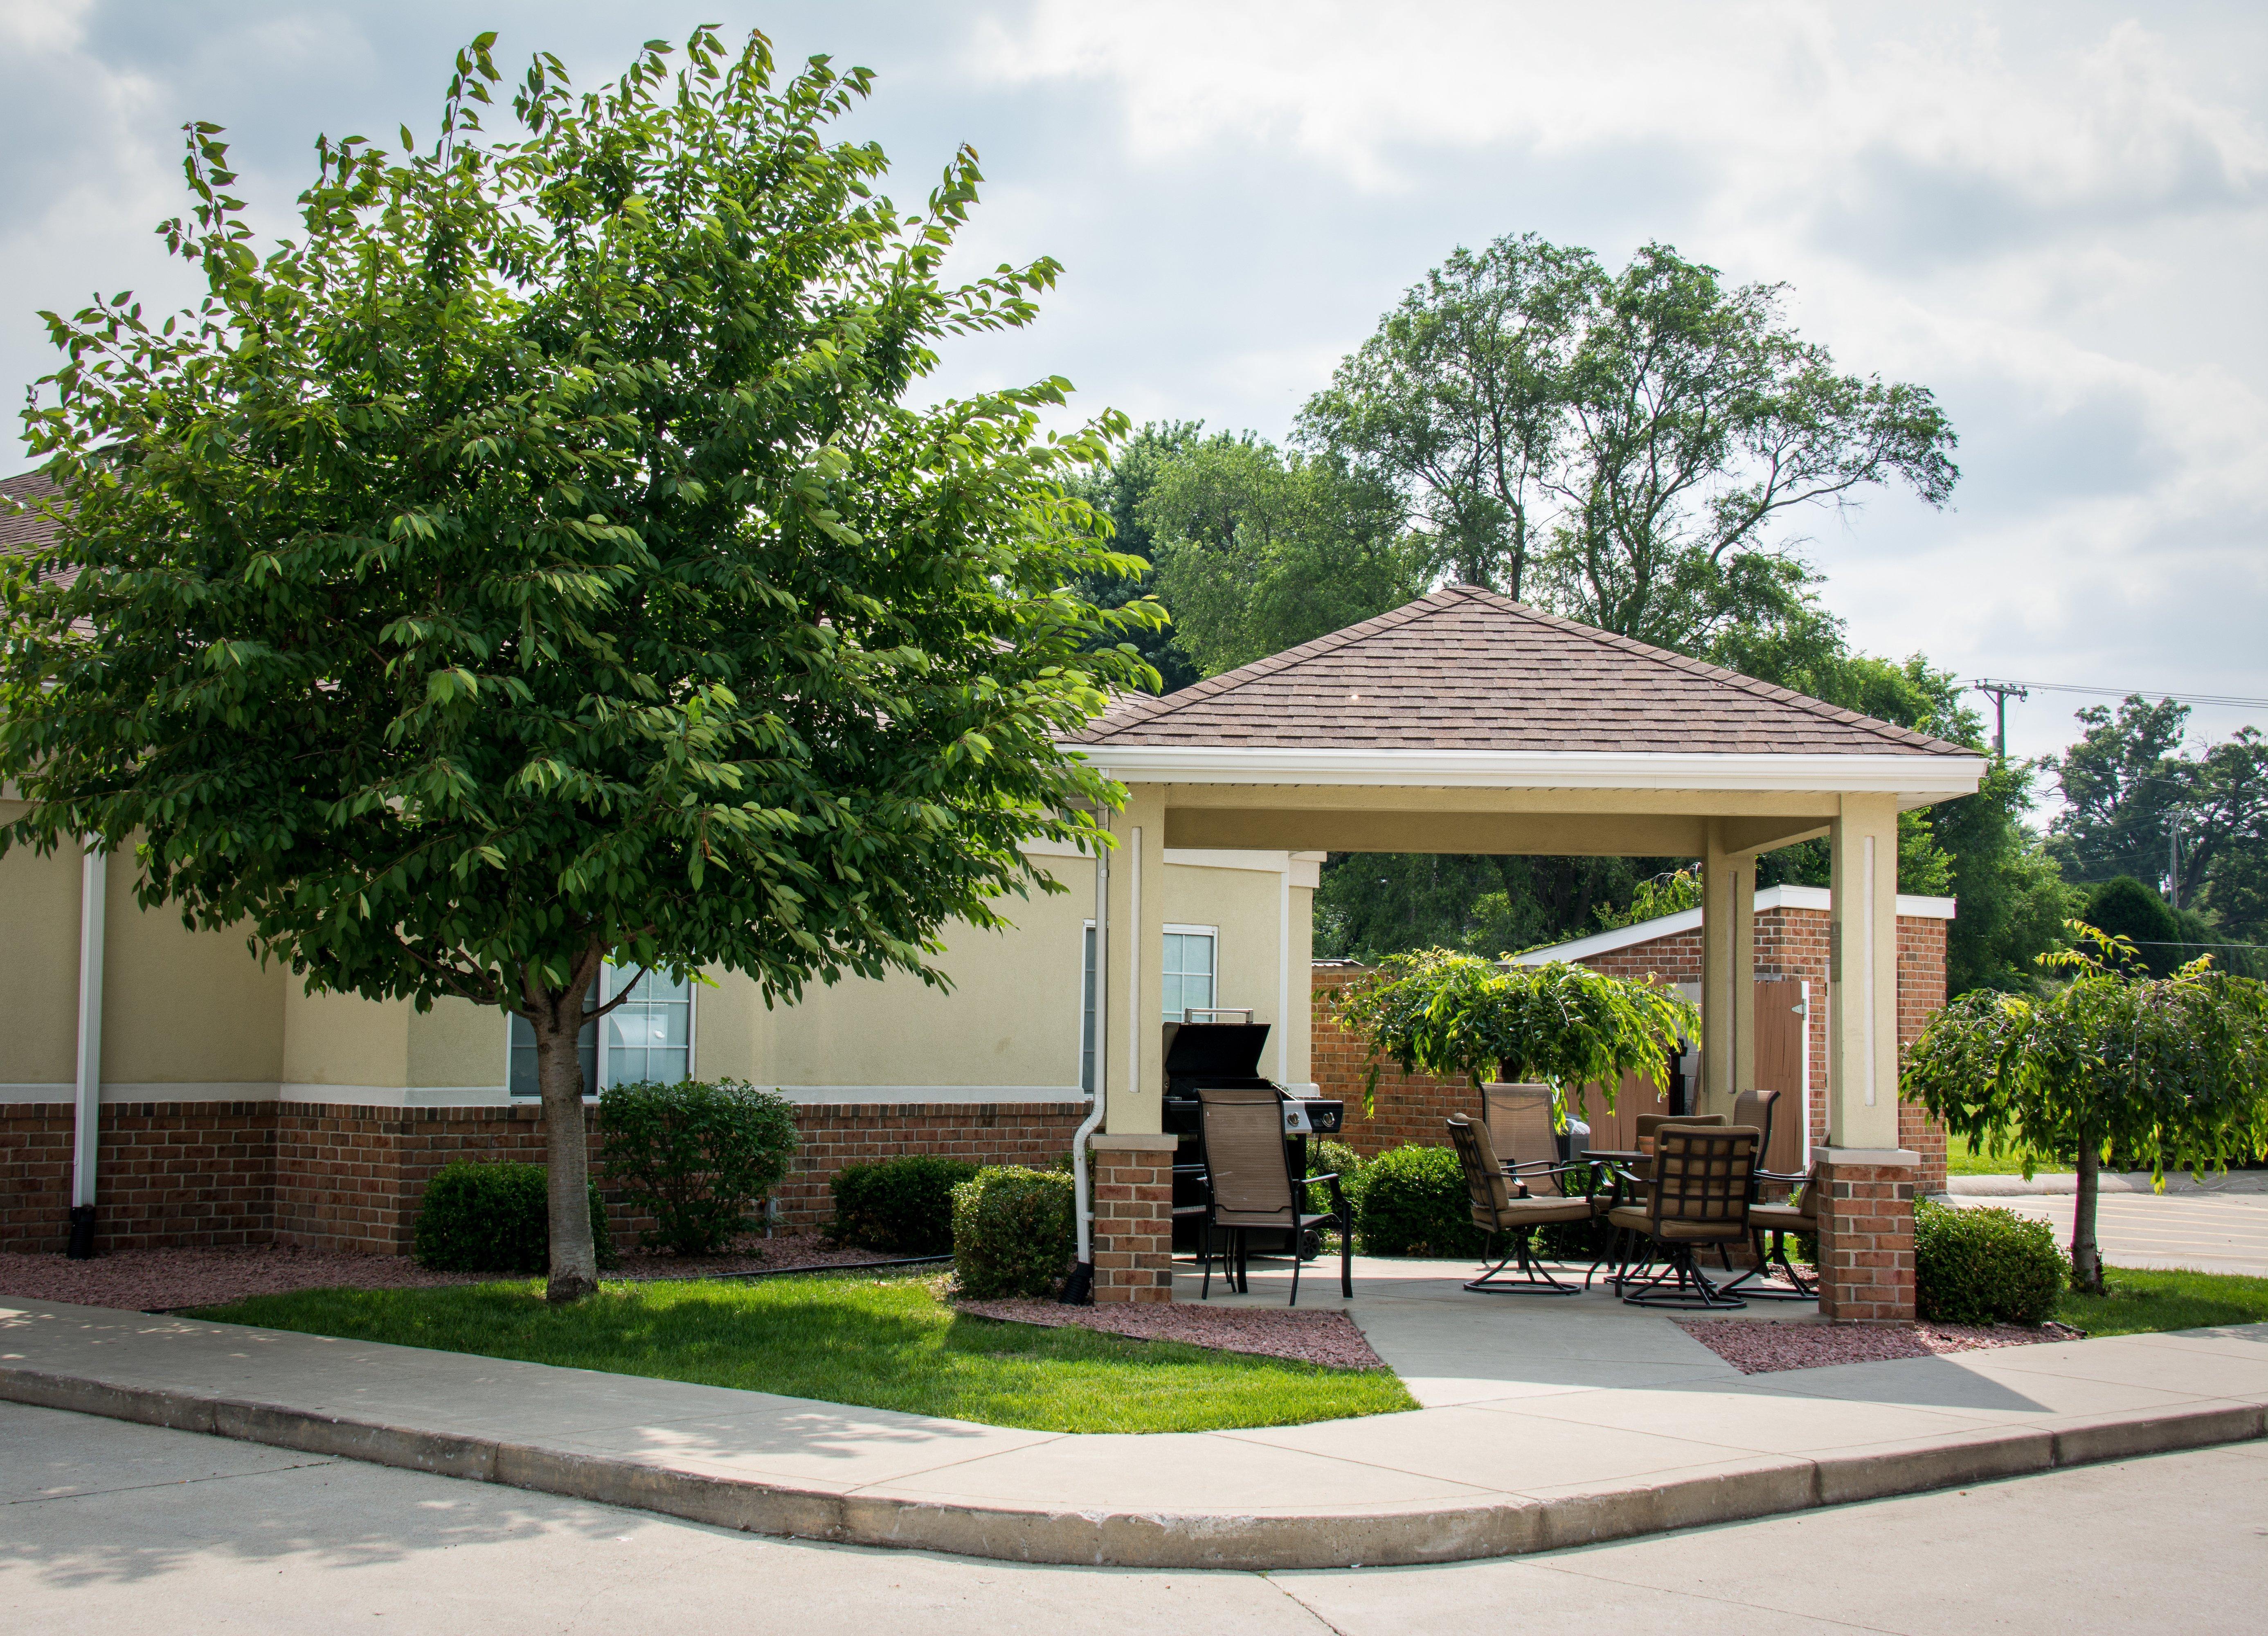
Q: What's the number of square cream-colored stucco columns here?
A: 3